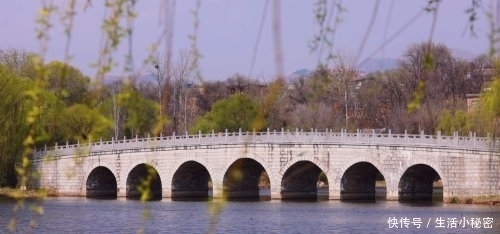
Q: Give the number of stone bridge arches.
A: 7